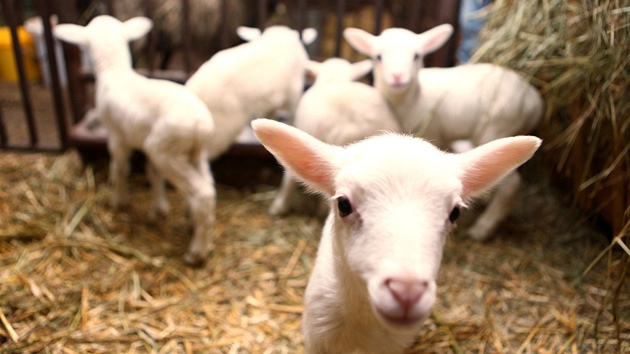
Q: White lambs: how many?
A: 5